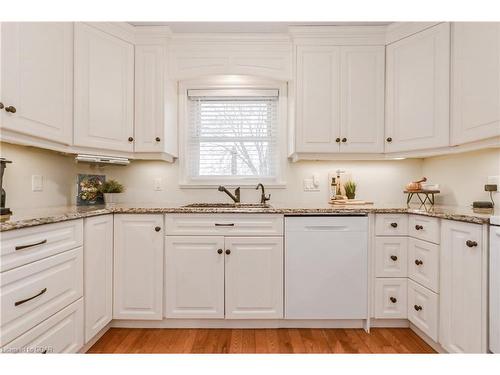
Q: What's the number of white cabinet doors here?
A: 12